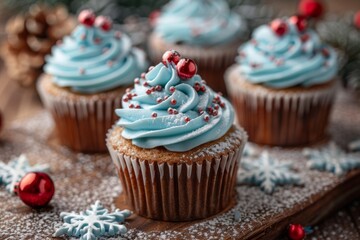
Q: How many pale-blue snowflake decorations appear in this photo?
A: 4